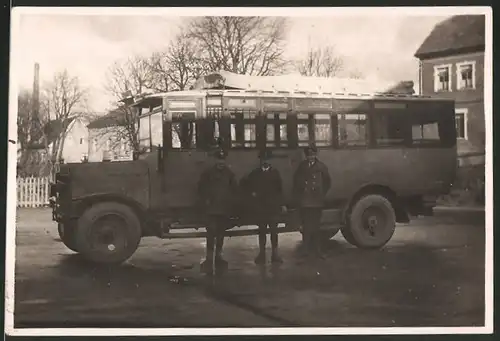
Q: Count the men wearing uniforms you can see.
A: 3